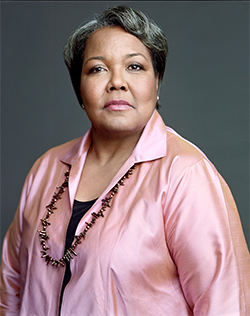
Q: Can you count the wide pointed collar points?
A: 2